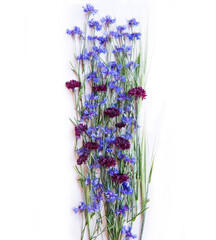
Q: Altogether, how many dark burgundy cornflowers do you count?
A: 11